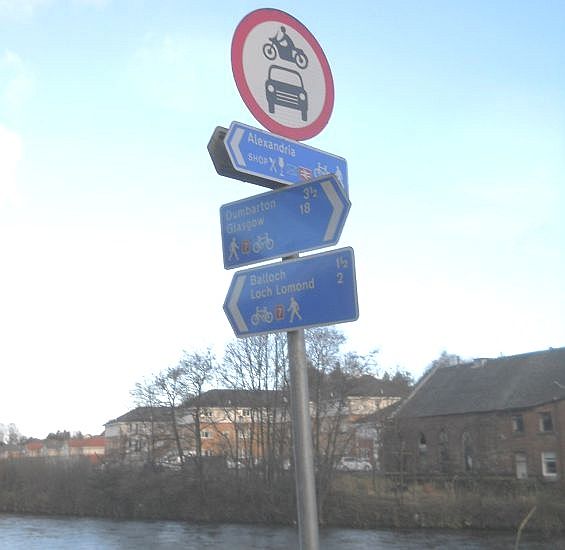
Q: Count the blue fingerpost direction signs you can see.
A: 3